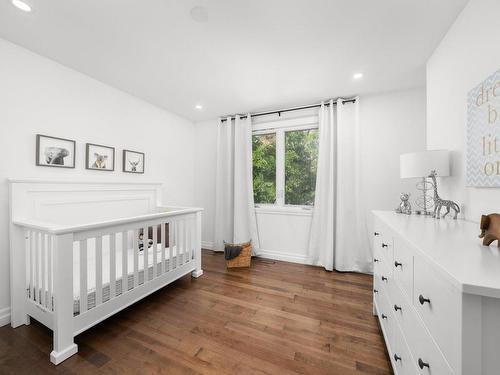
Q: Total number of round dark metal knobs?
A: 11